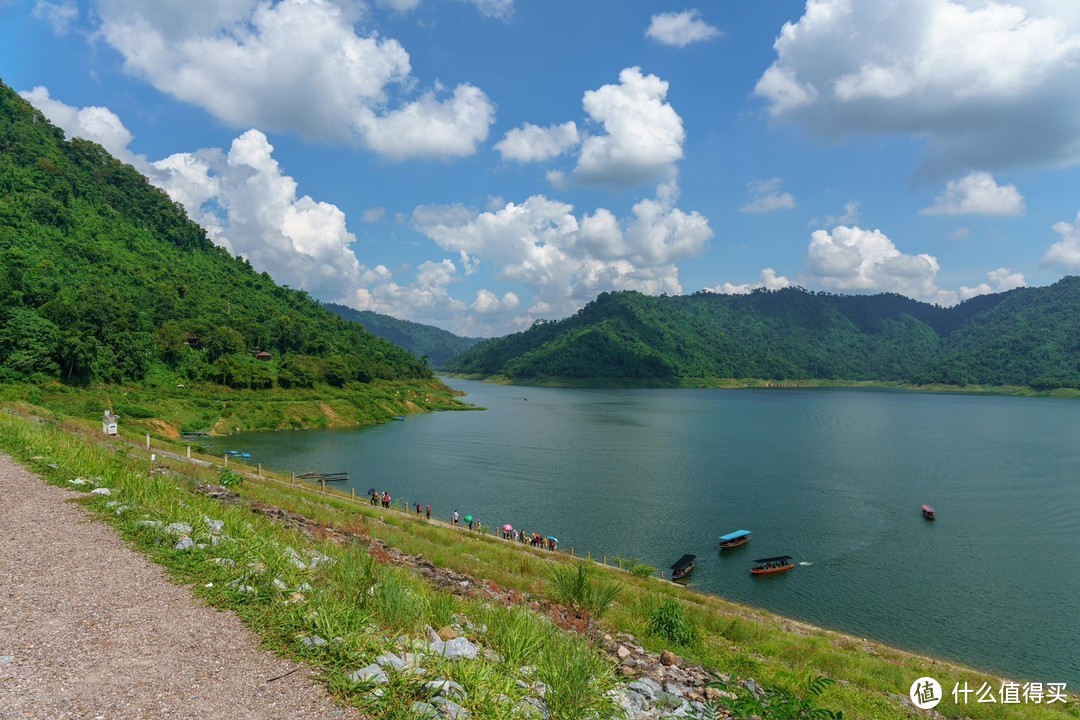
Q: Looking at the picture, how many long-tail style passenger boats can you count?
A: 4